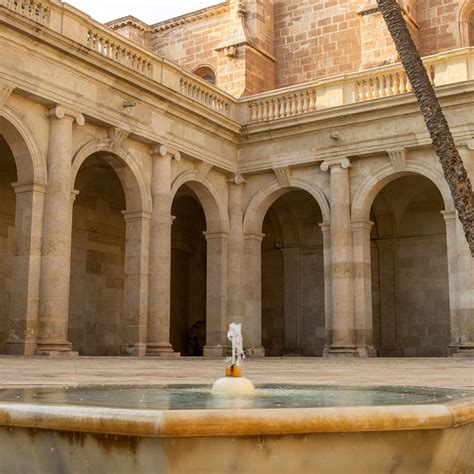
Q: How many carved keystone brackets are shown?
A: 5